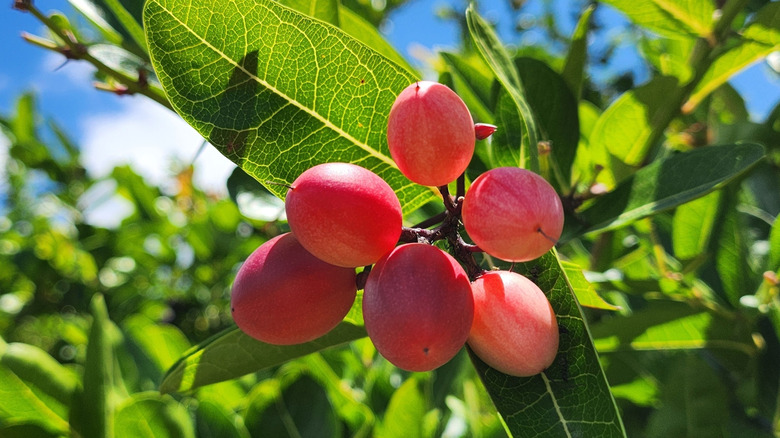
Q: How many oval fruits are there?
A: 6